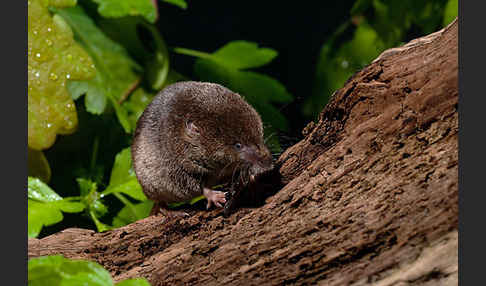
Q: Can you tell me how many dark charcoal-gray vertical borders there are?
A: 2